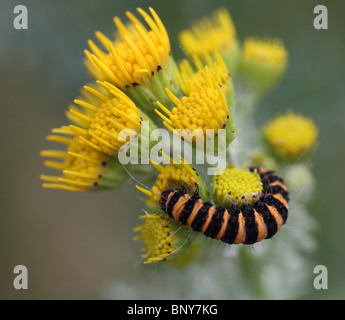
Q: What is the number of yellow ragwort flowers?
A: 11